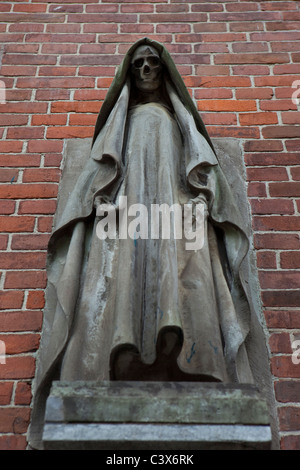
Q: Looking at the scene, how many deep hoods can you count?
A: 1